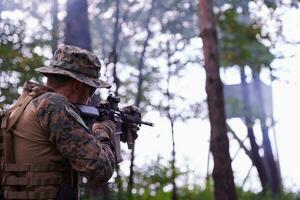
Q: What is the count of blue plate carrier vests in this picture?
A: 0